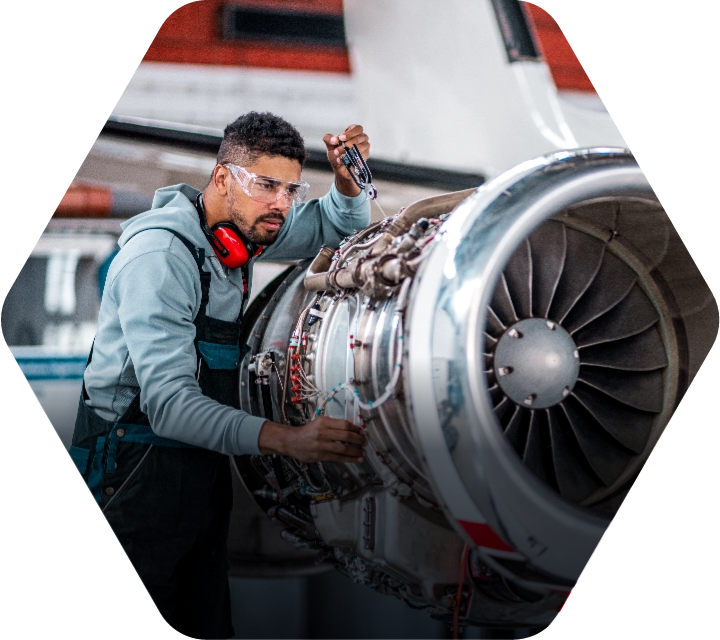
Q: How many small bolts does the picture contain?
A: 6